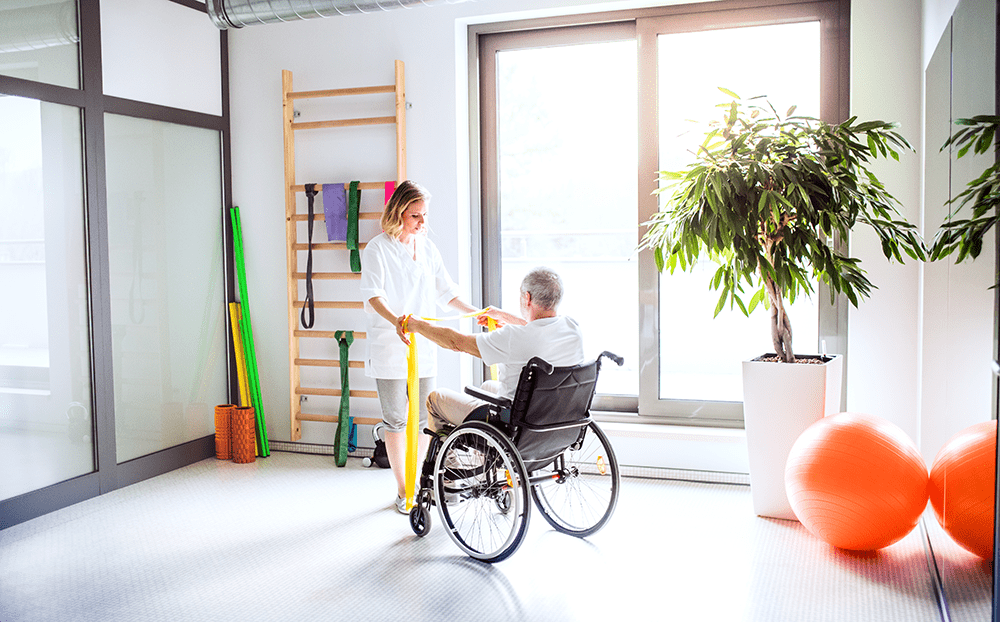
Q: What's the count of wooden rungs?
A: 11